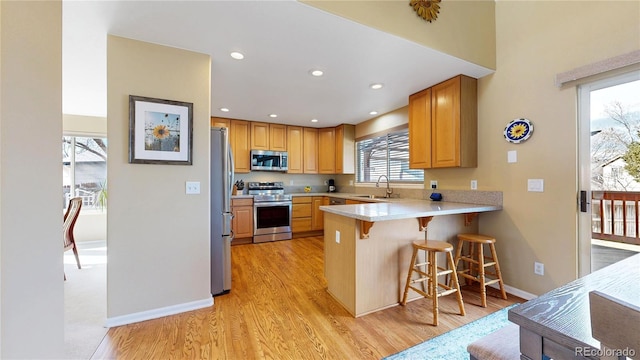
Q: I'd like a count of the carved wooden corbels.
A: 3